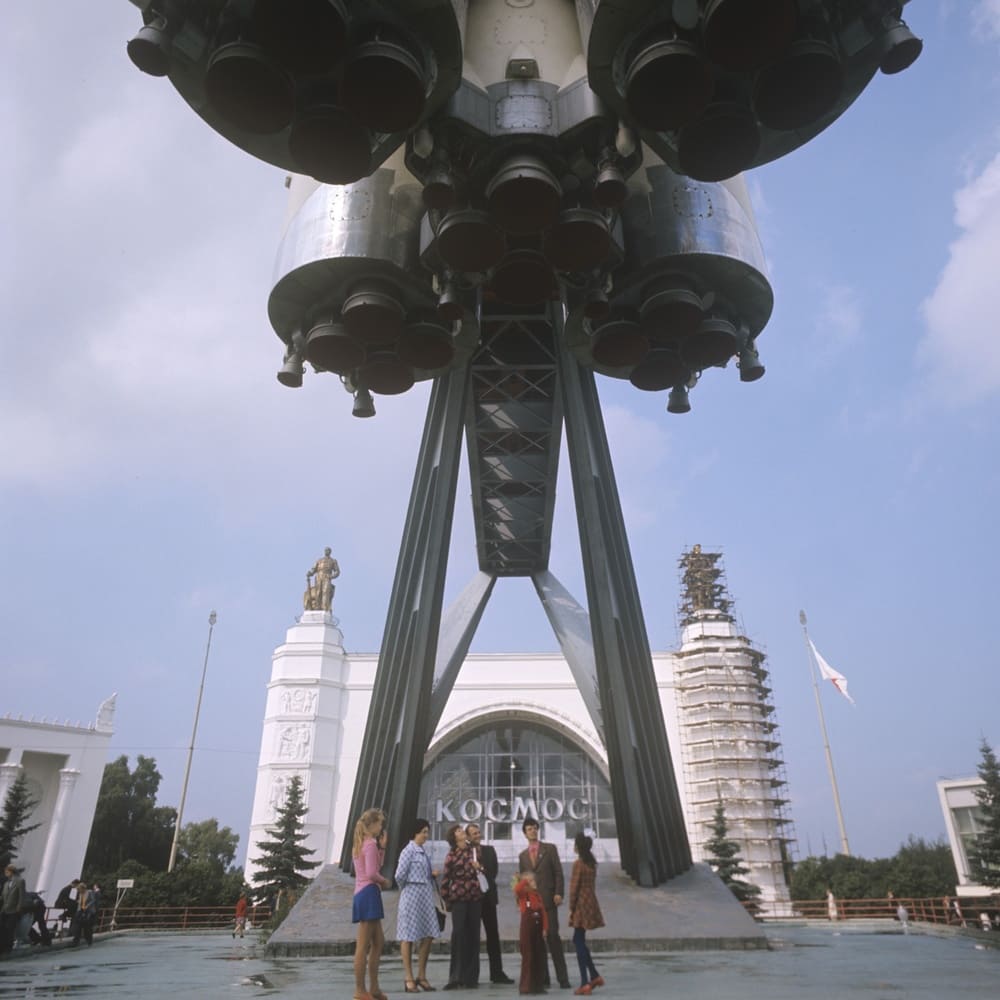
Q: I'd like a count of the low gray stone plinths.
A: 1